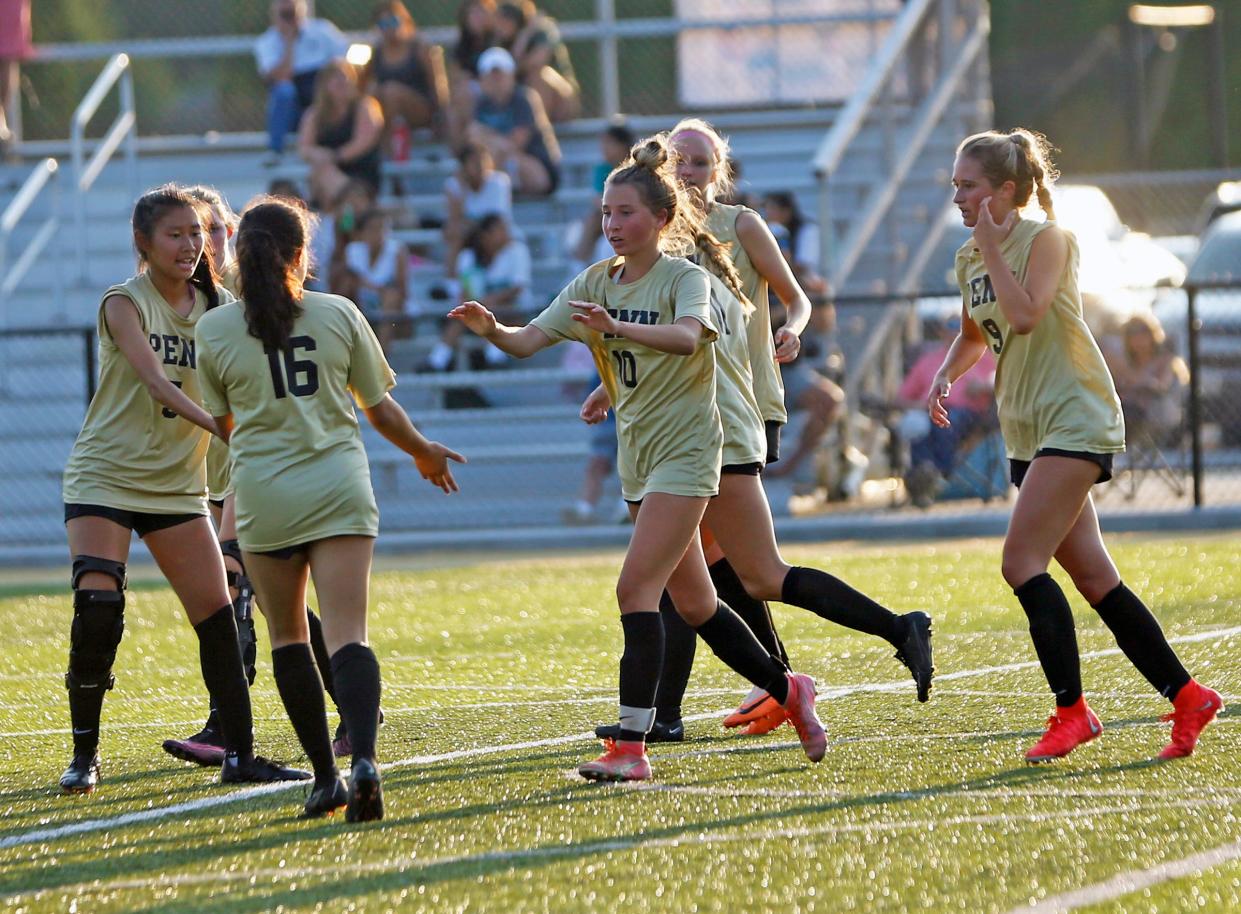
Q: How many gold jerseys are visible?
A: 7